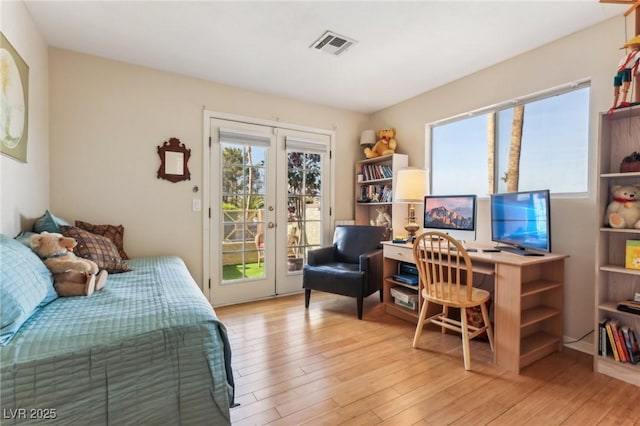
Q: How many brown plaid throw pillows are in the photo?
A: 2